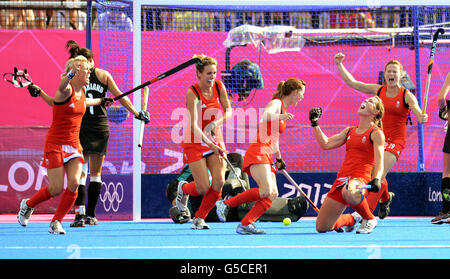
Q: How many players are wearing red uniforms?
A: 5